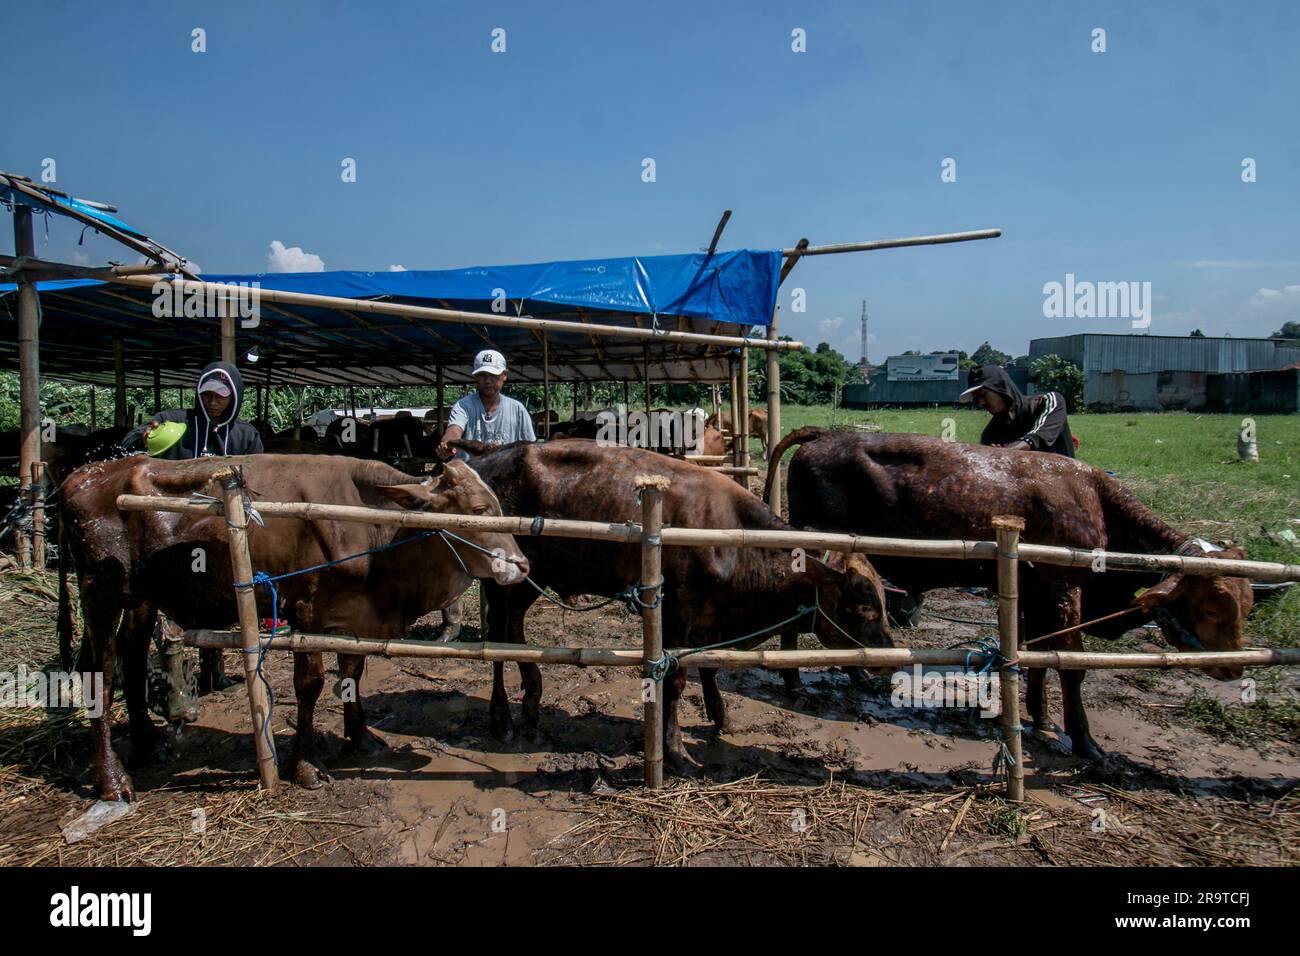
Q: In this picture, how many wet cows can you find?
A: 3